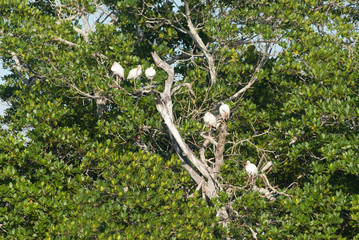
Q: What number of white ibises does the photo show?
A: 6